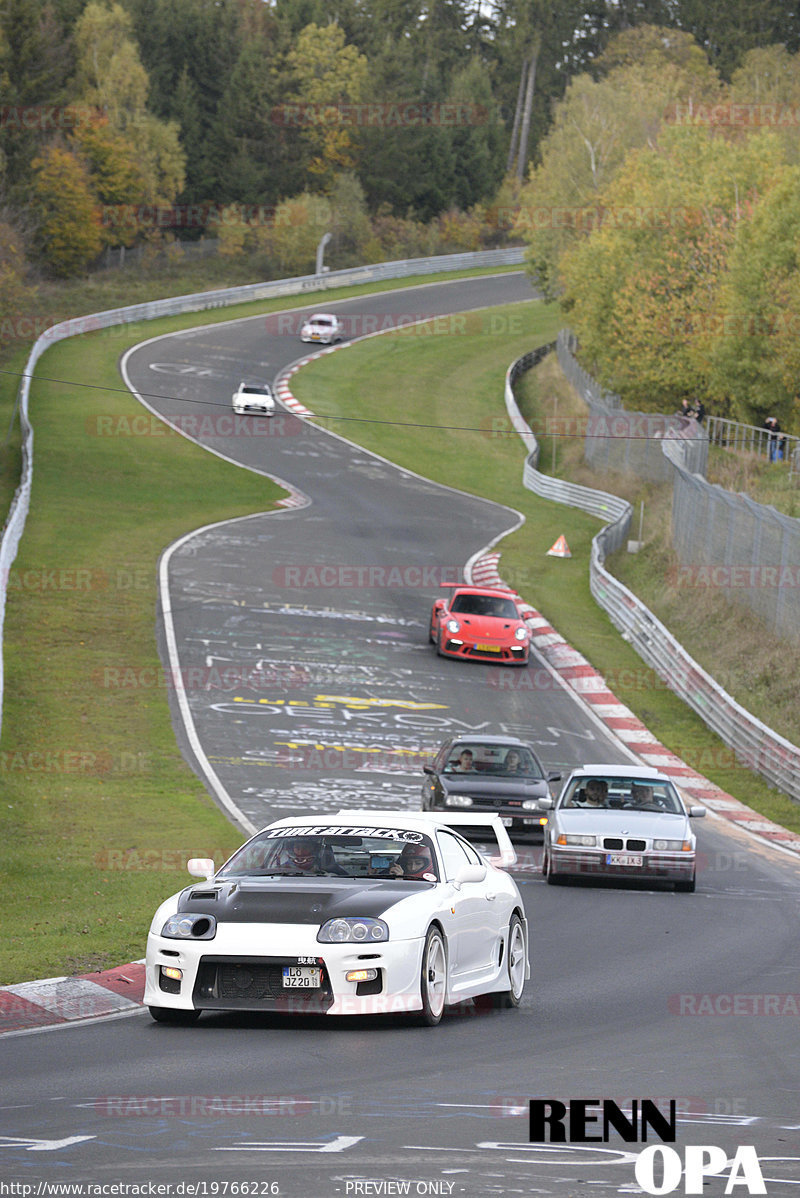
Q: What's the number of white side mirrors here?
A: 2